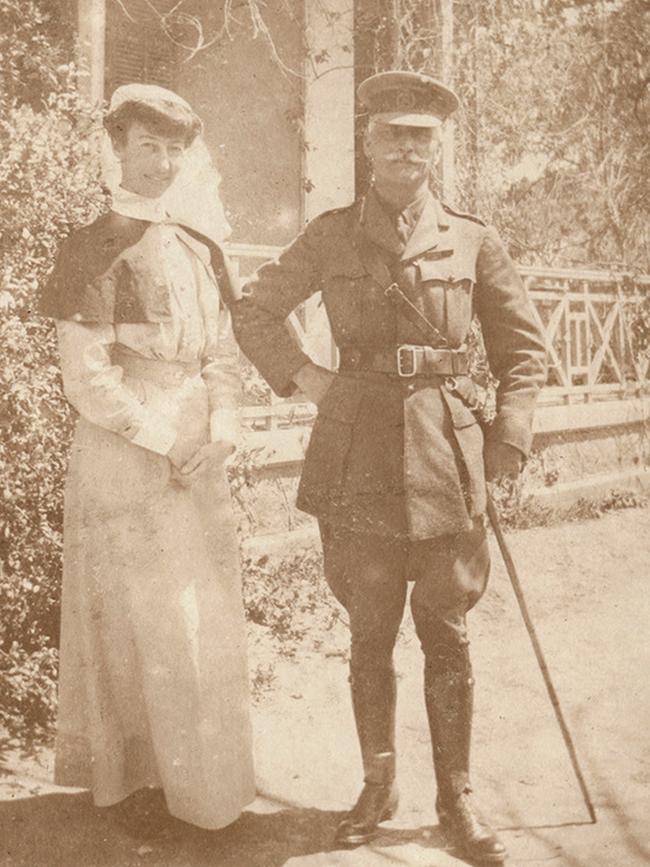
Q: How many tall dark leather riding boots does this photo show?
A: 2